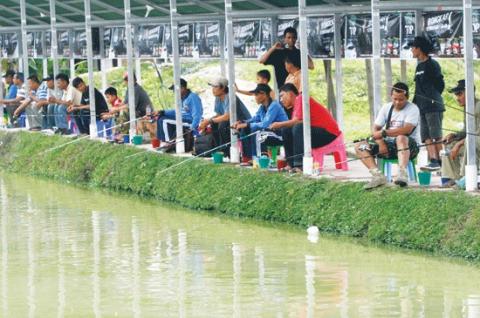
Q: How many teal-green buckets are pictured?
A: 4